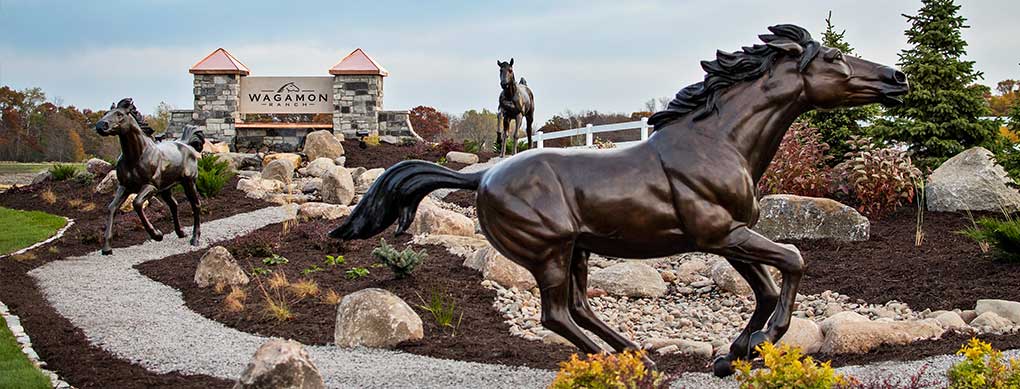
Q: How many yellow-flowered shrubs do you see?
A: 3